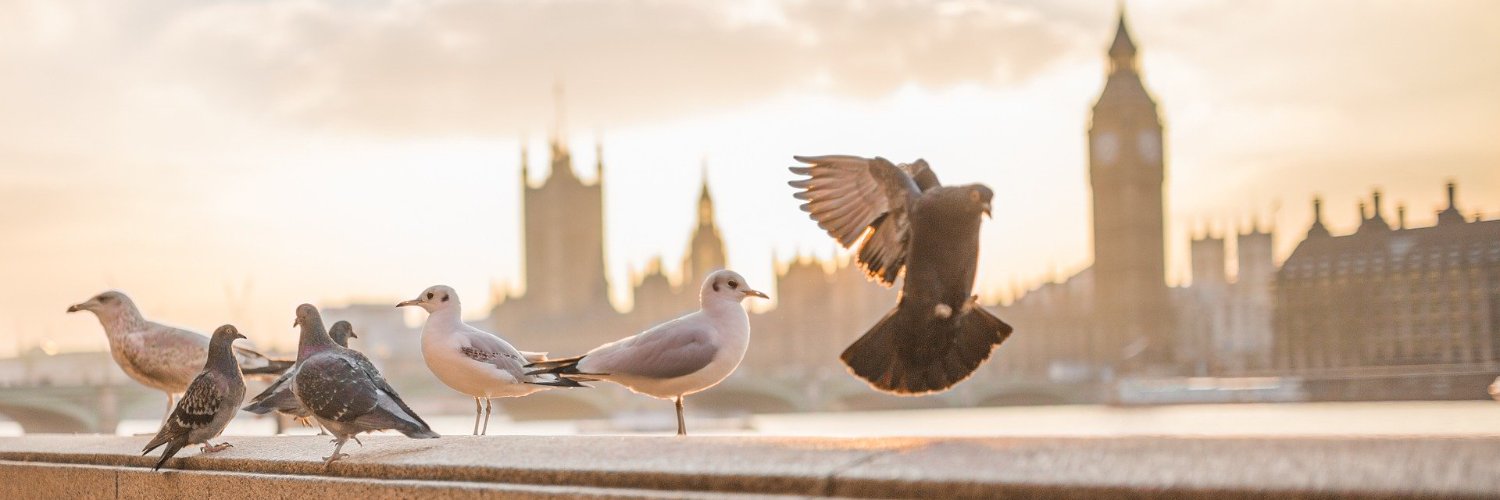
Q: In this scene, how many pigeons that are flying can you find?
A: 1